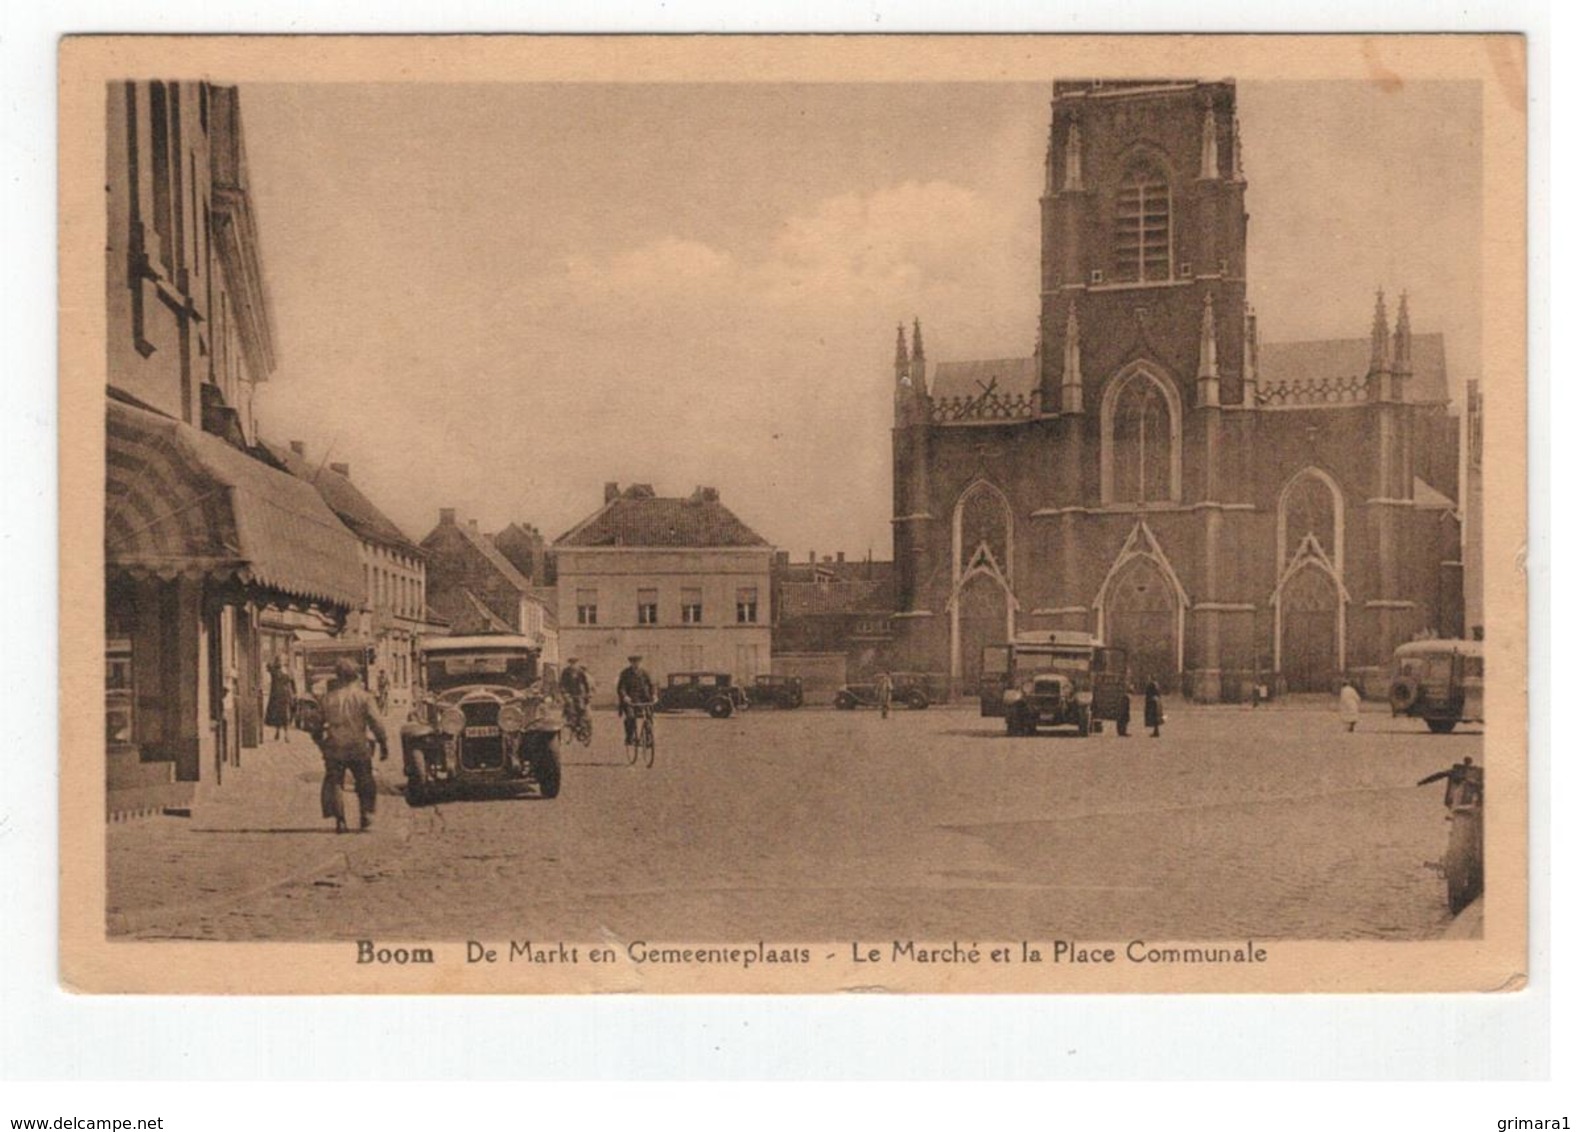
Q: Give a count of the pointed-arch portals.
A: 3